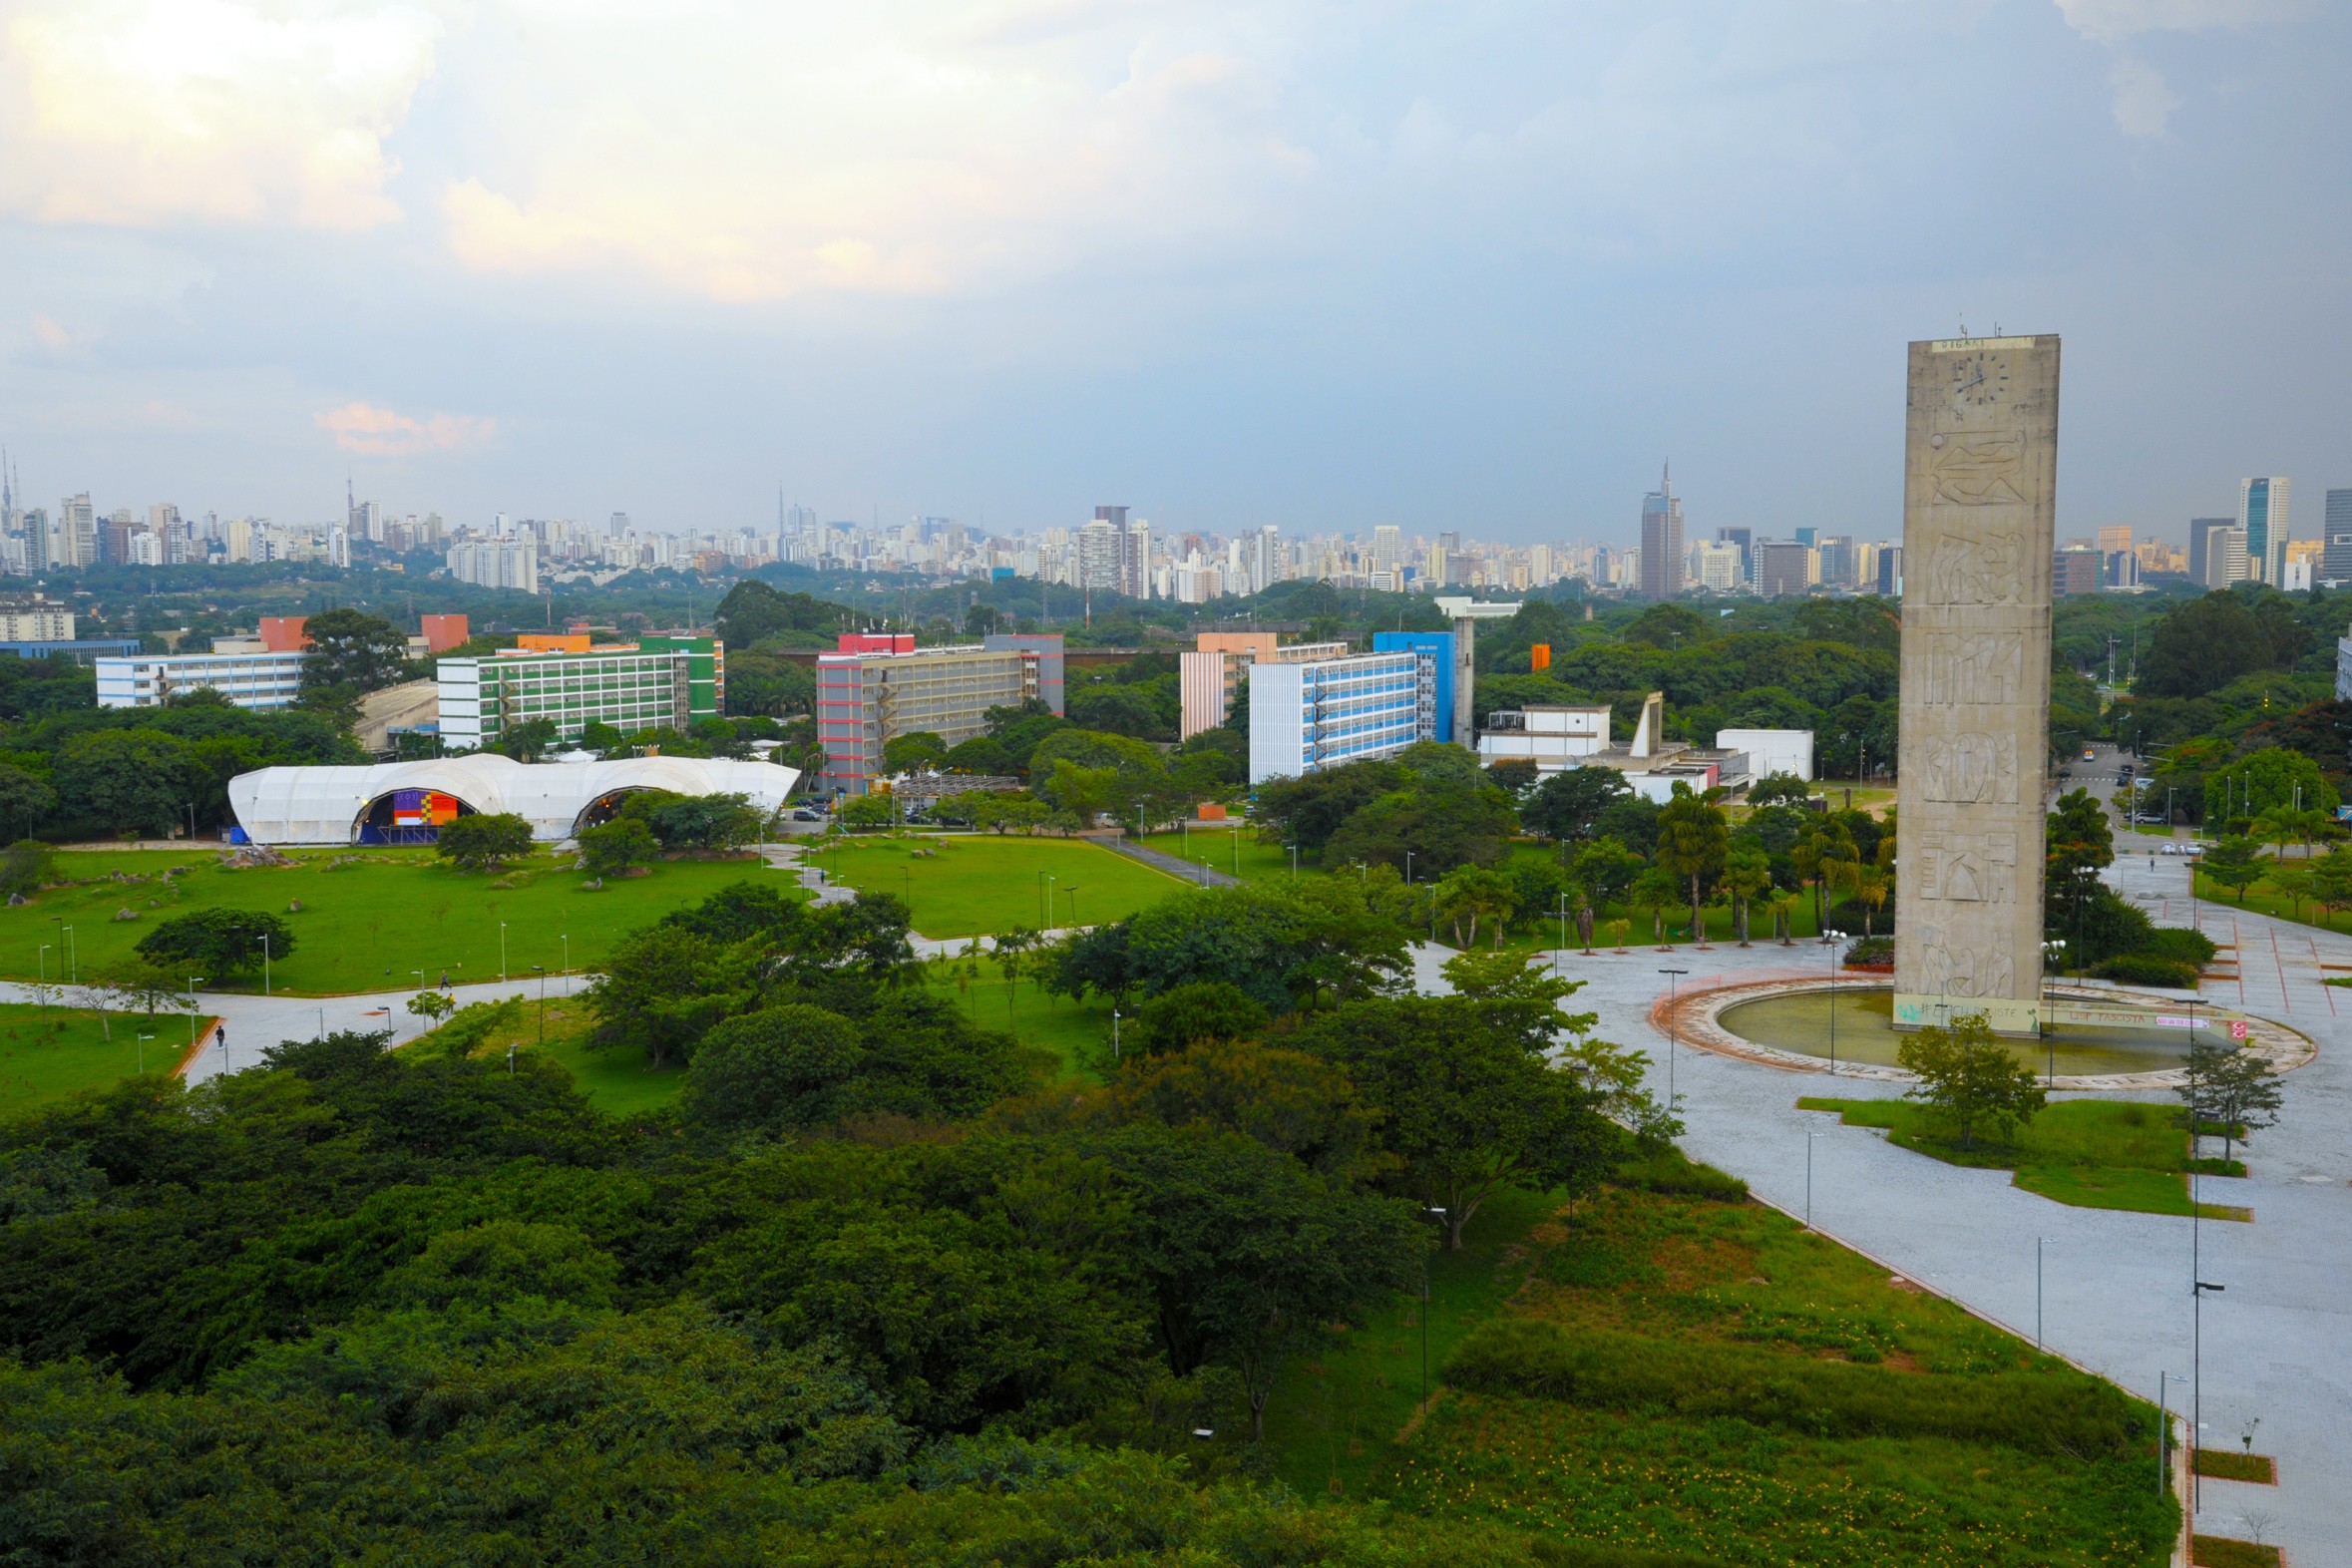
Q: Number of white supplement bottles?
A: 0